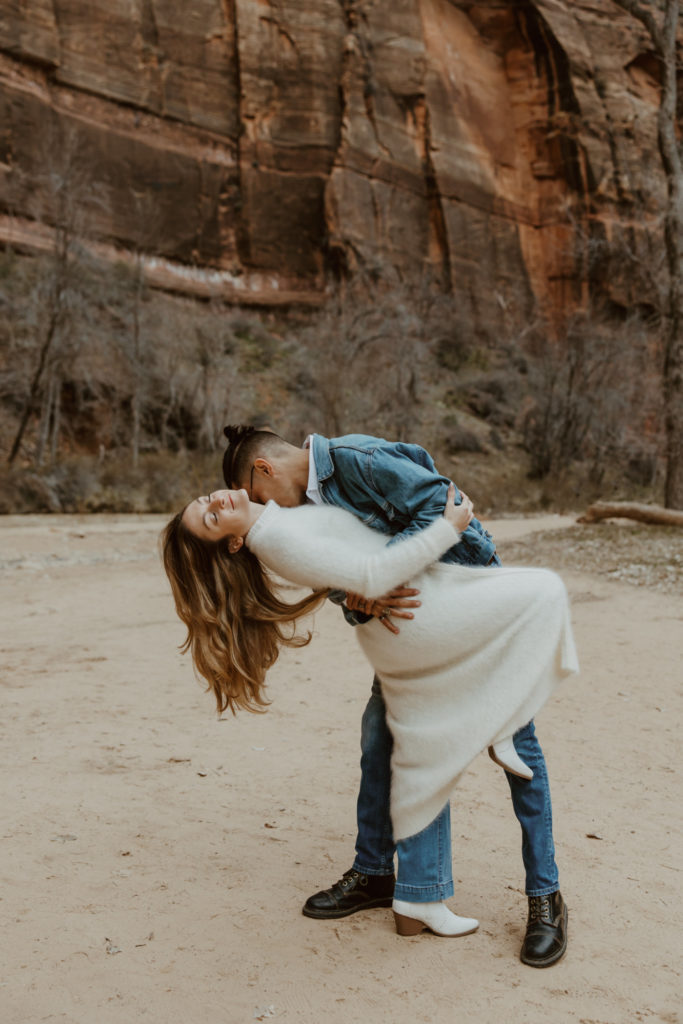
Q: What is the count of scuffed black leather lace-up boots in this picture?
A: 2